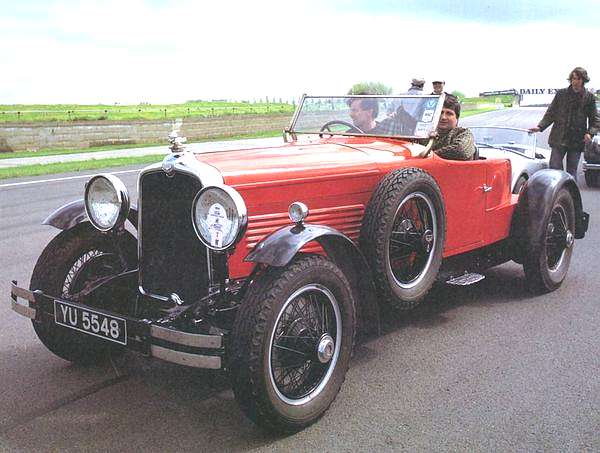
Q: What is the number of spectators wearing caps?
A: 2